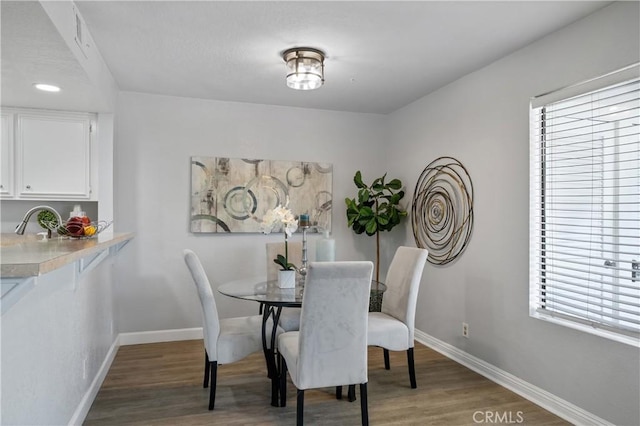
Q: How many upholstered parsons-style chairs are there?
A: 4